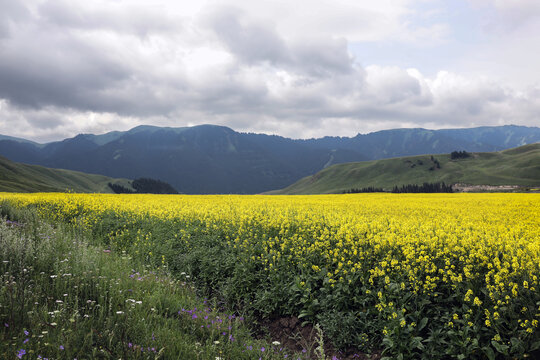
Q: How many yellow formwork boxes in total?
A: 0